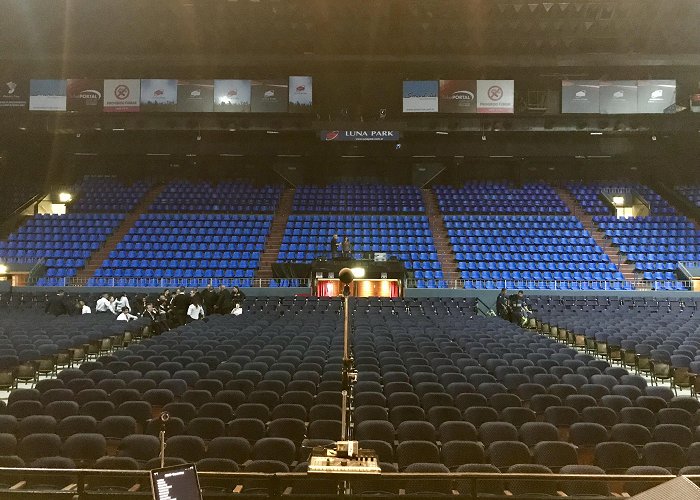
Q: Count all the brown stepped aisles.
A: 4